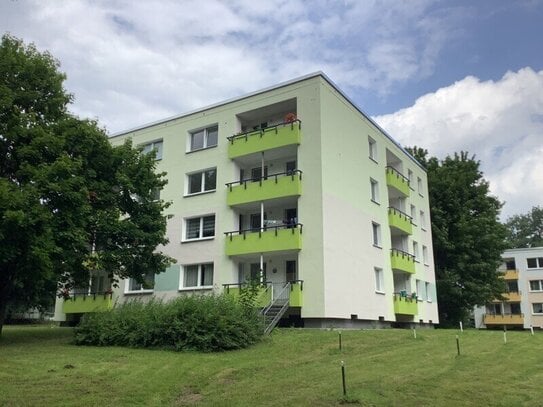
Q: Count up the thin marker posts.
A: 7